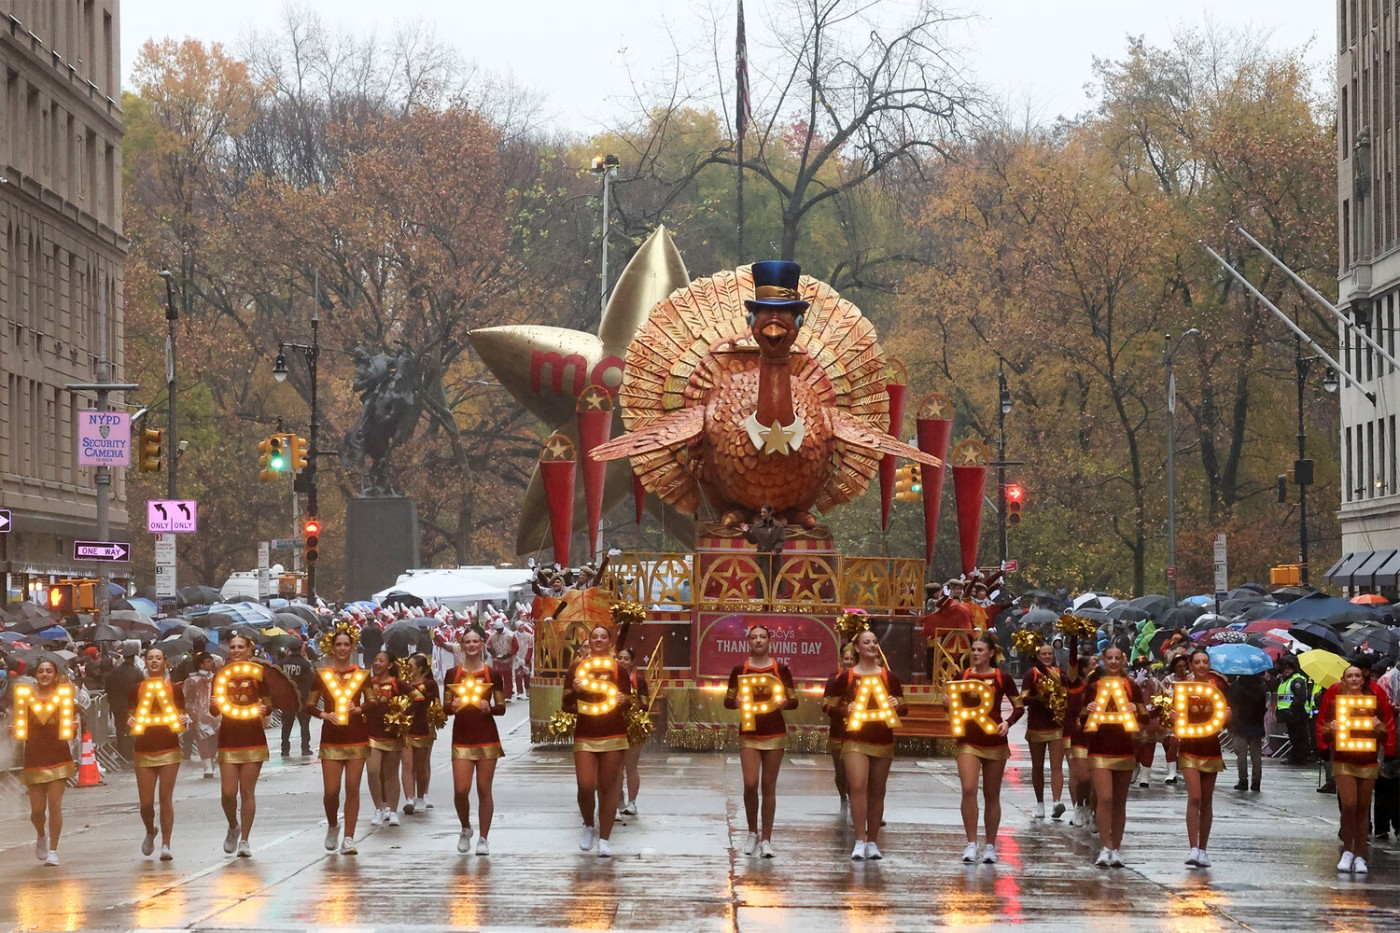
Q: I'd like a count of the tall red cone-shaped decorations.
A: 6